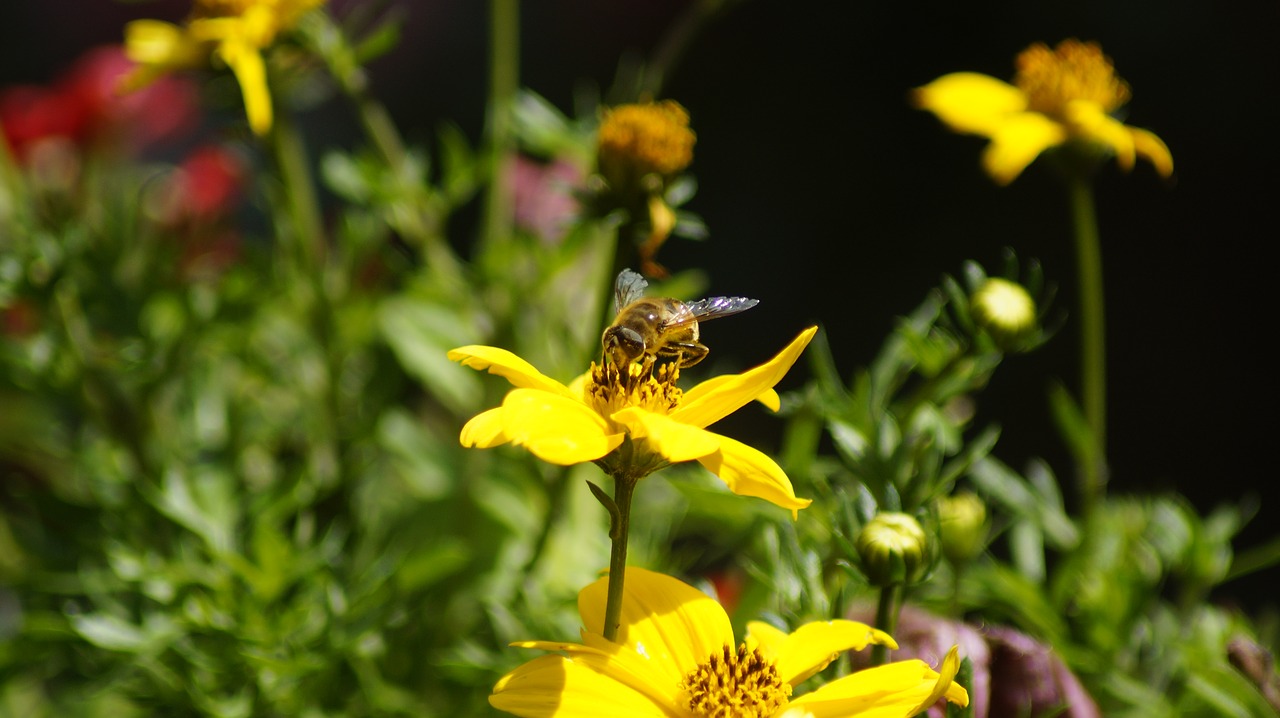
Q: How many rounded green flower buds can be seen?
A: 3